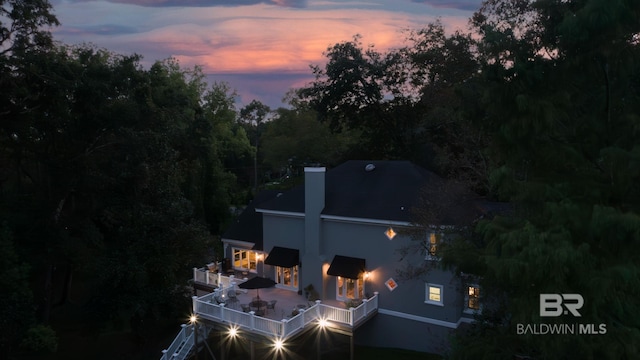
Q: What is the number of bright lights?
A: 4